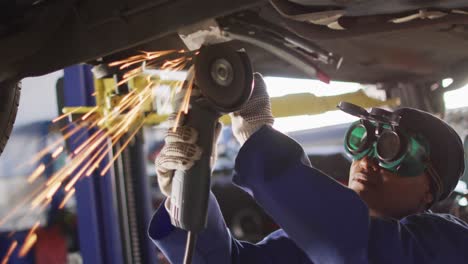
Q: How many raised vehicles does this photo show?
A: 1